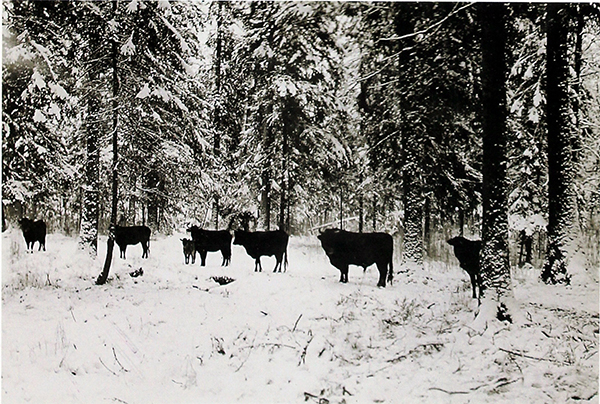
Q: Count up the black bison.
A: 7